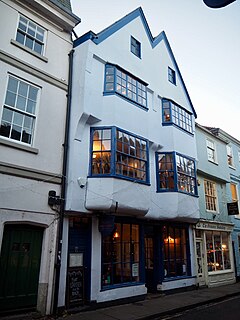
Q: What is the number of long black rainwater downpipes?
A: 1